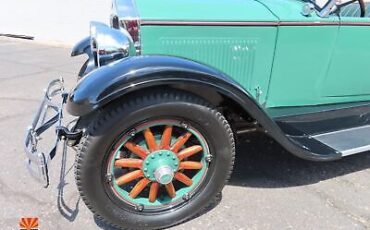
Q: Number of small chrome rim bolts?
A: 6